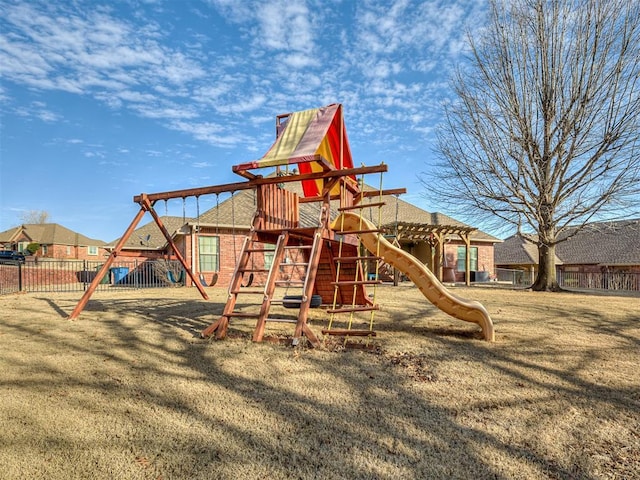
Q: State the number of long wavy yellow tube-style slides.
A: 1